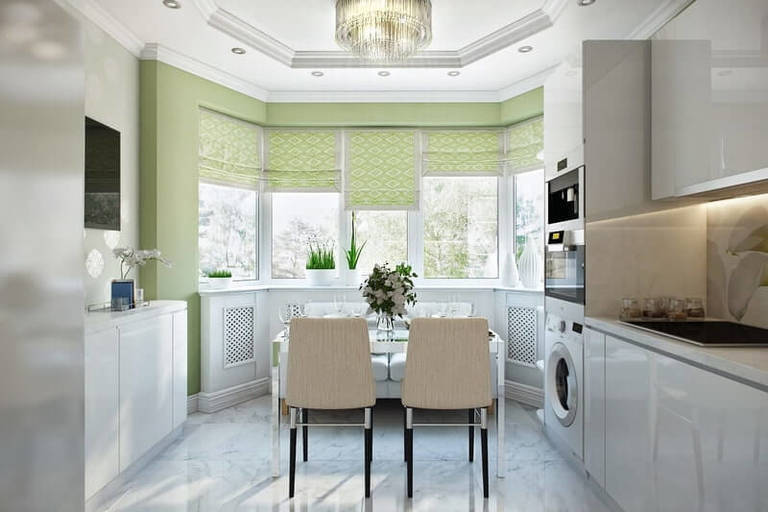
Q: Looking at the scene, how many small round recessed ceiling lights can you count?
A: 7